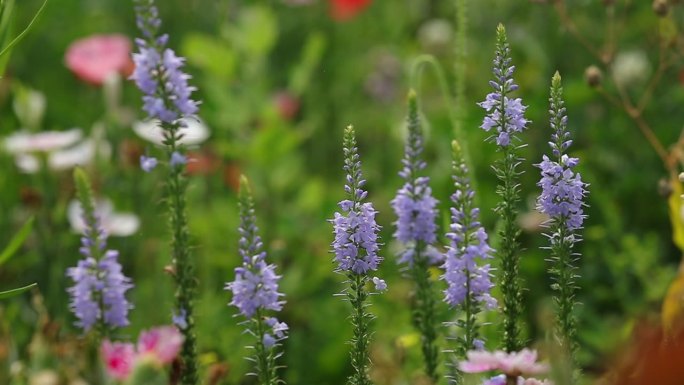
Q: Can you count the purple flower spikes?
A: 8